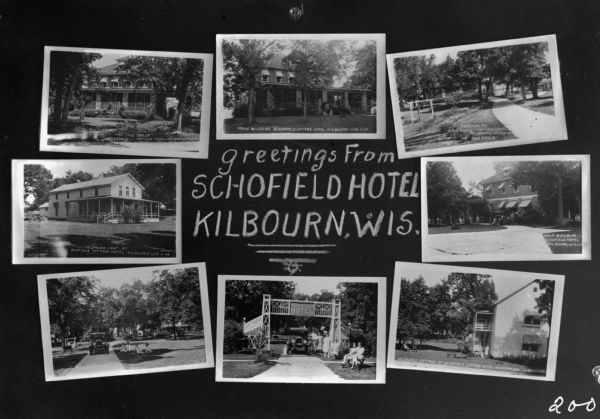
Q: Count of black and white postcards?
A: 8